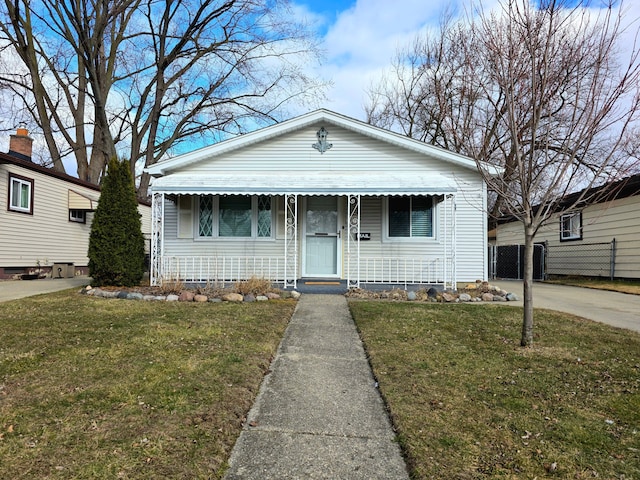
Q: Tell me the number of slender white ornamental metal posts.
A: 4